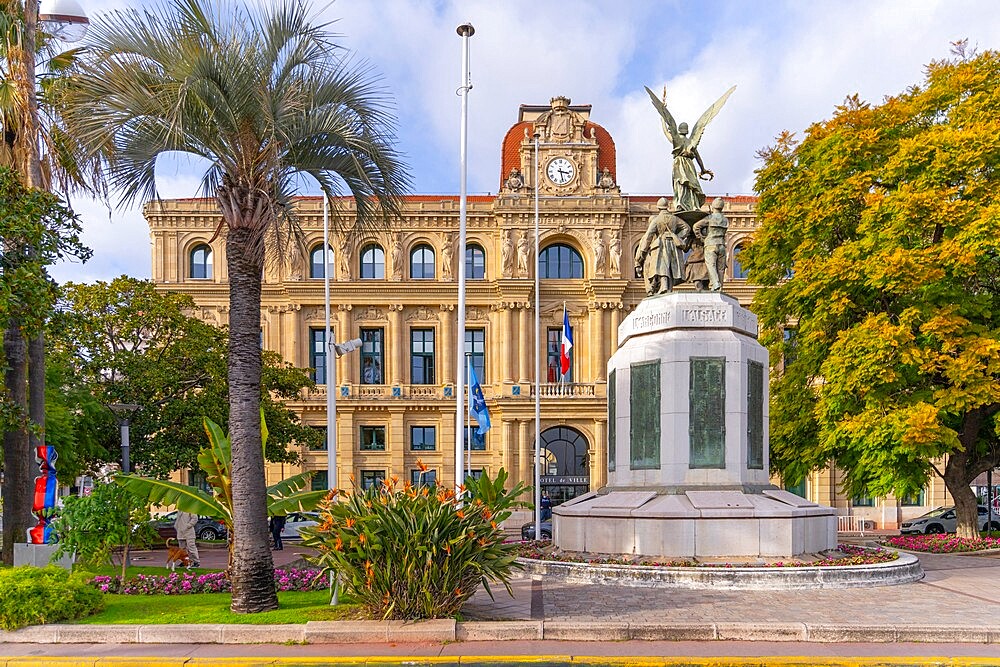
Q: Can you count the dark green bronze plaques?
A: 4